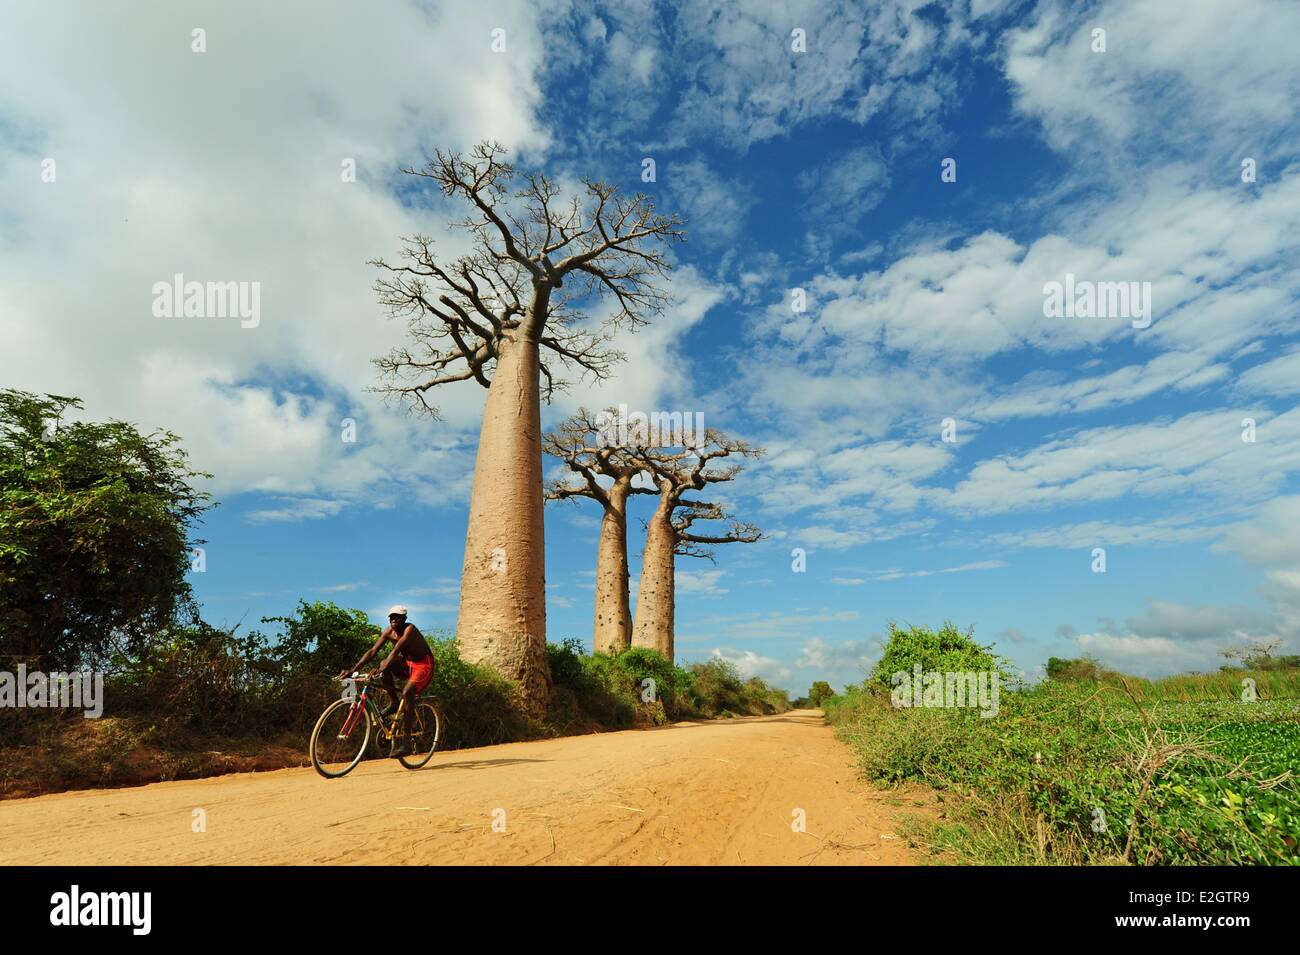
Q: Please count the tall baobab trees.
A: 3